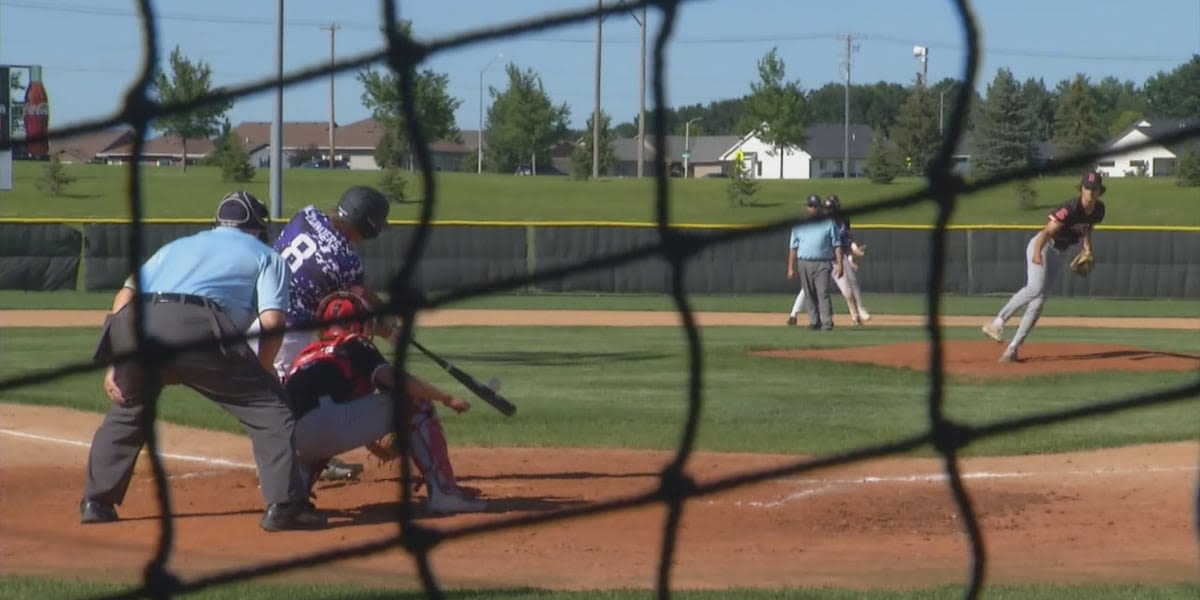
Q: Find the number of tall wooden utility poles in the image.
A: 4